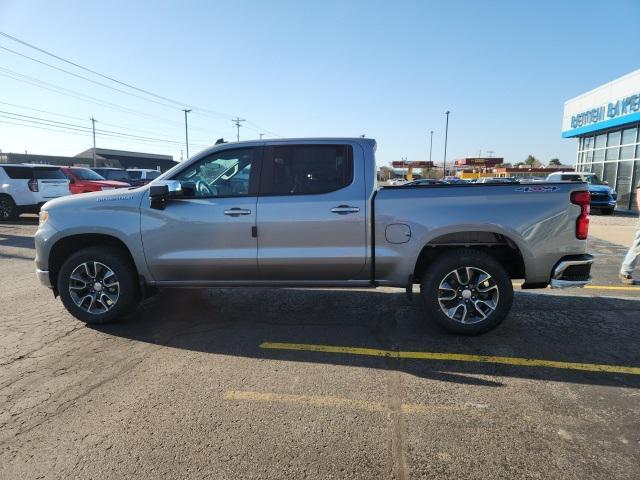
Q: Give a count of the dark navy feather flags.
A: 0